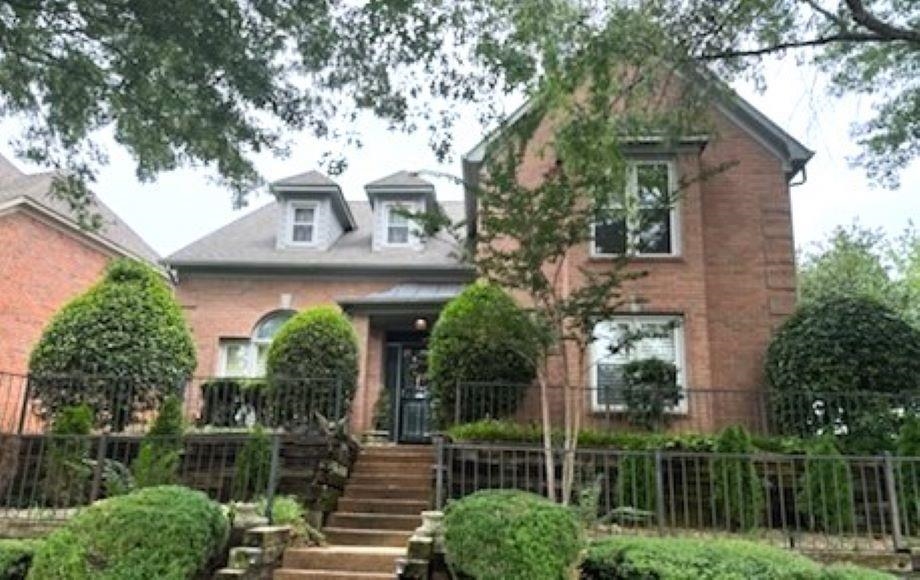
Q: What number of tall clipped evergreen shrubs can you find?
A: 4